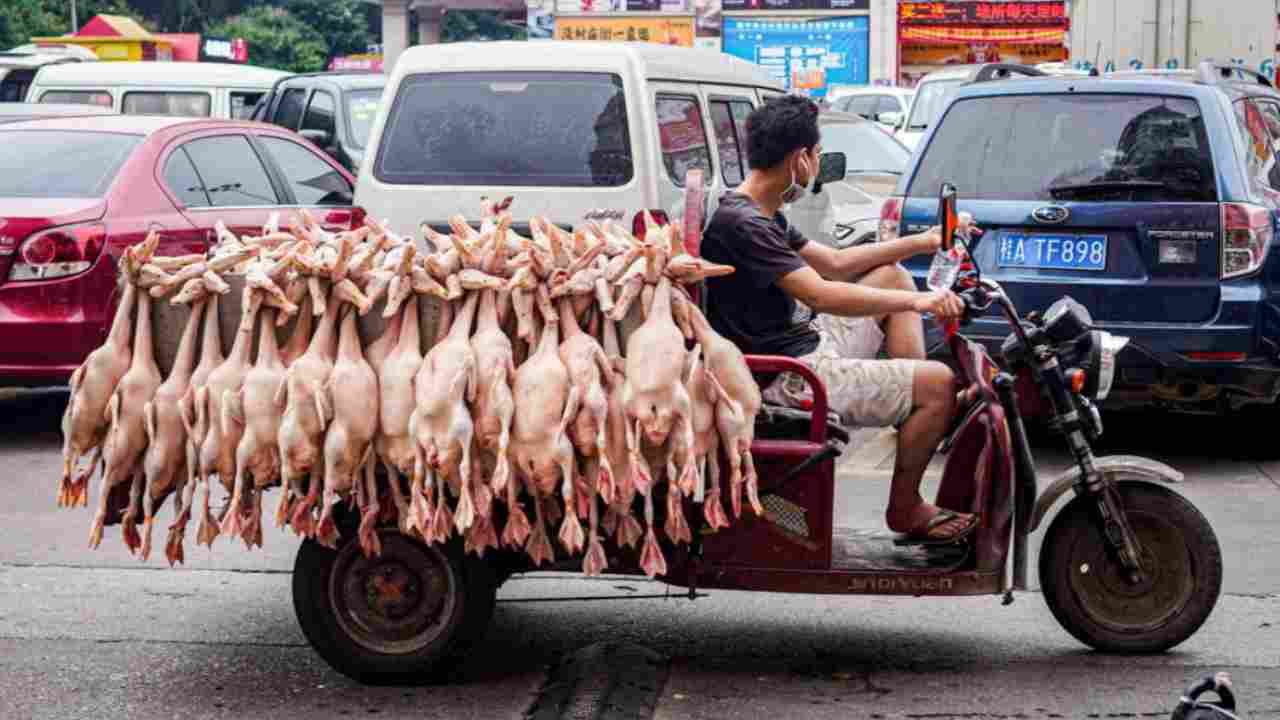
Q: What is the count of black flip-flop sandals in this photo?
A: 1